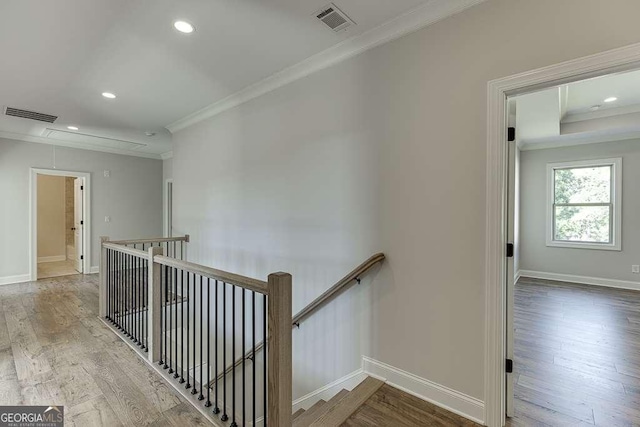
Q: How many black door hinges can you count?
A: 6